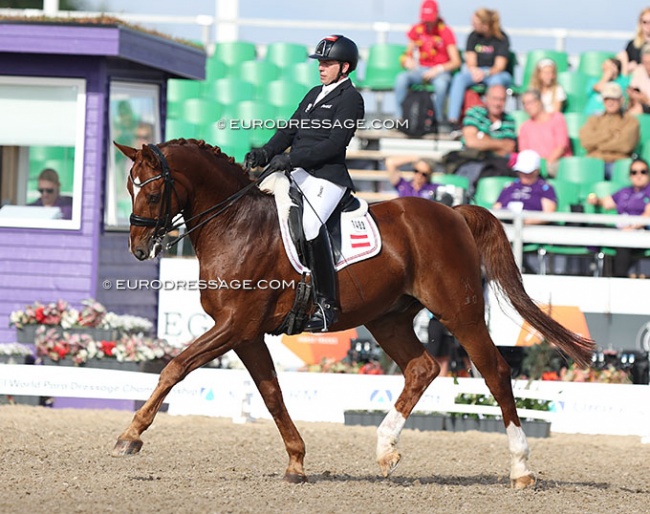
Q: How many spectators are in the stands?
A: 12